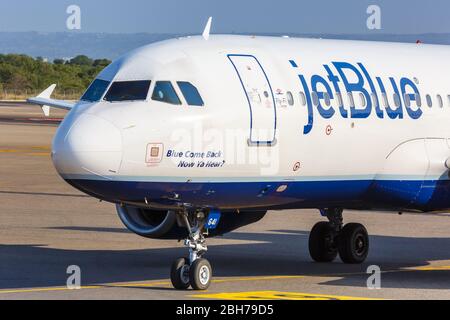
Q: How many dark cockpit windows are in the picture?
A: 4